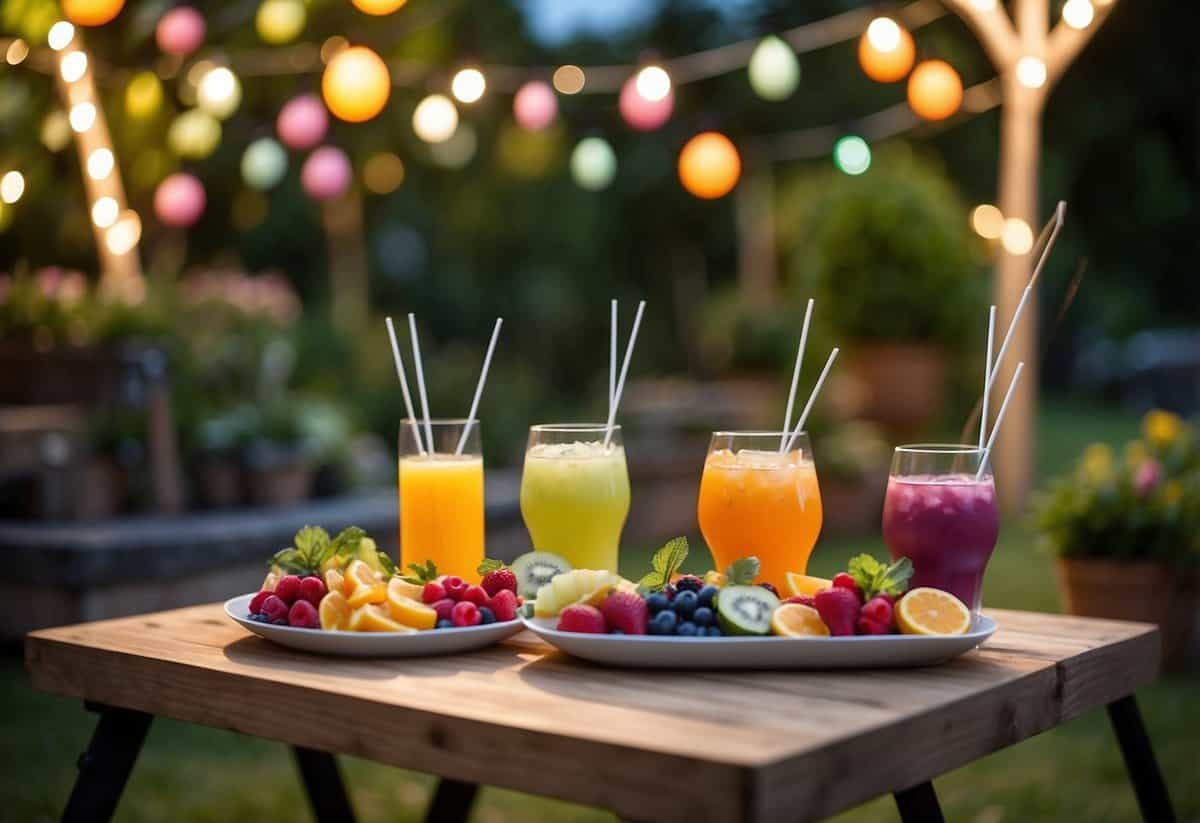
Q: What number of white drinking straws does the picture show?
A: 10